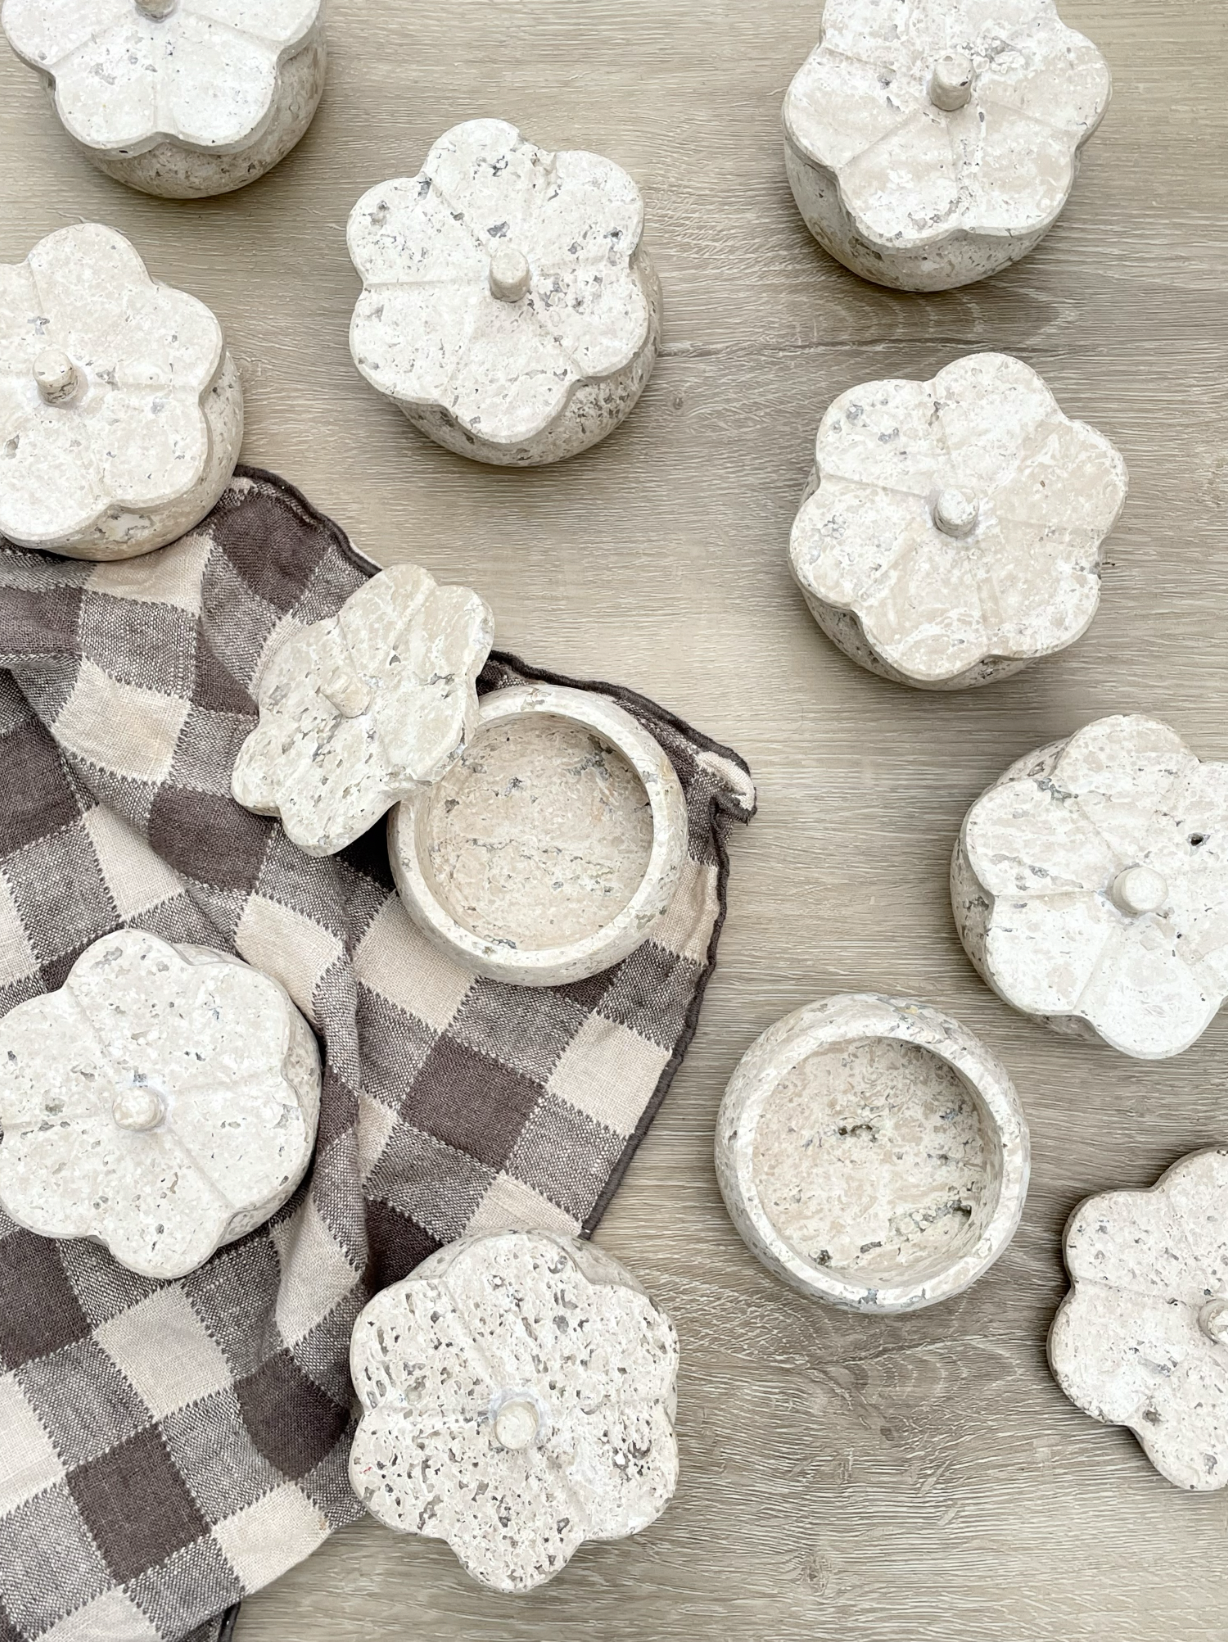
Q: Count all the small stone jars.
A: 10